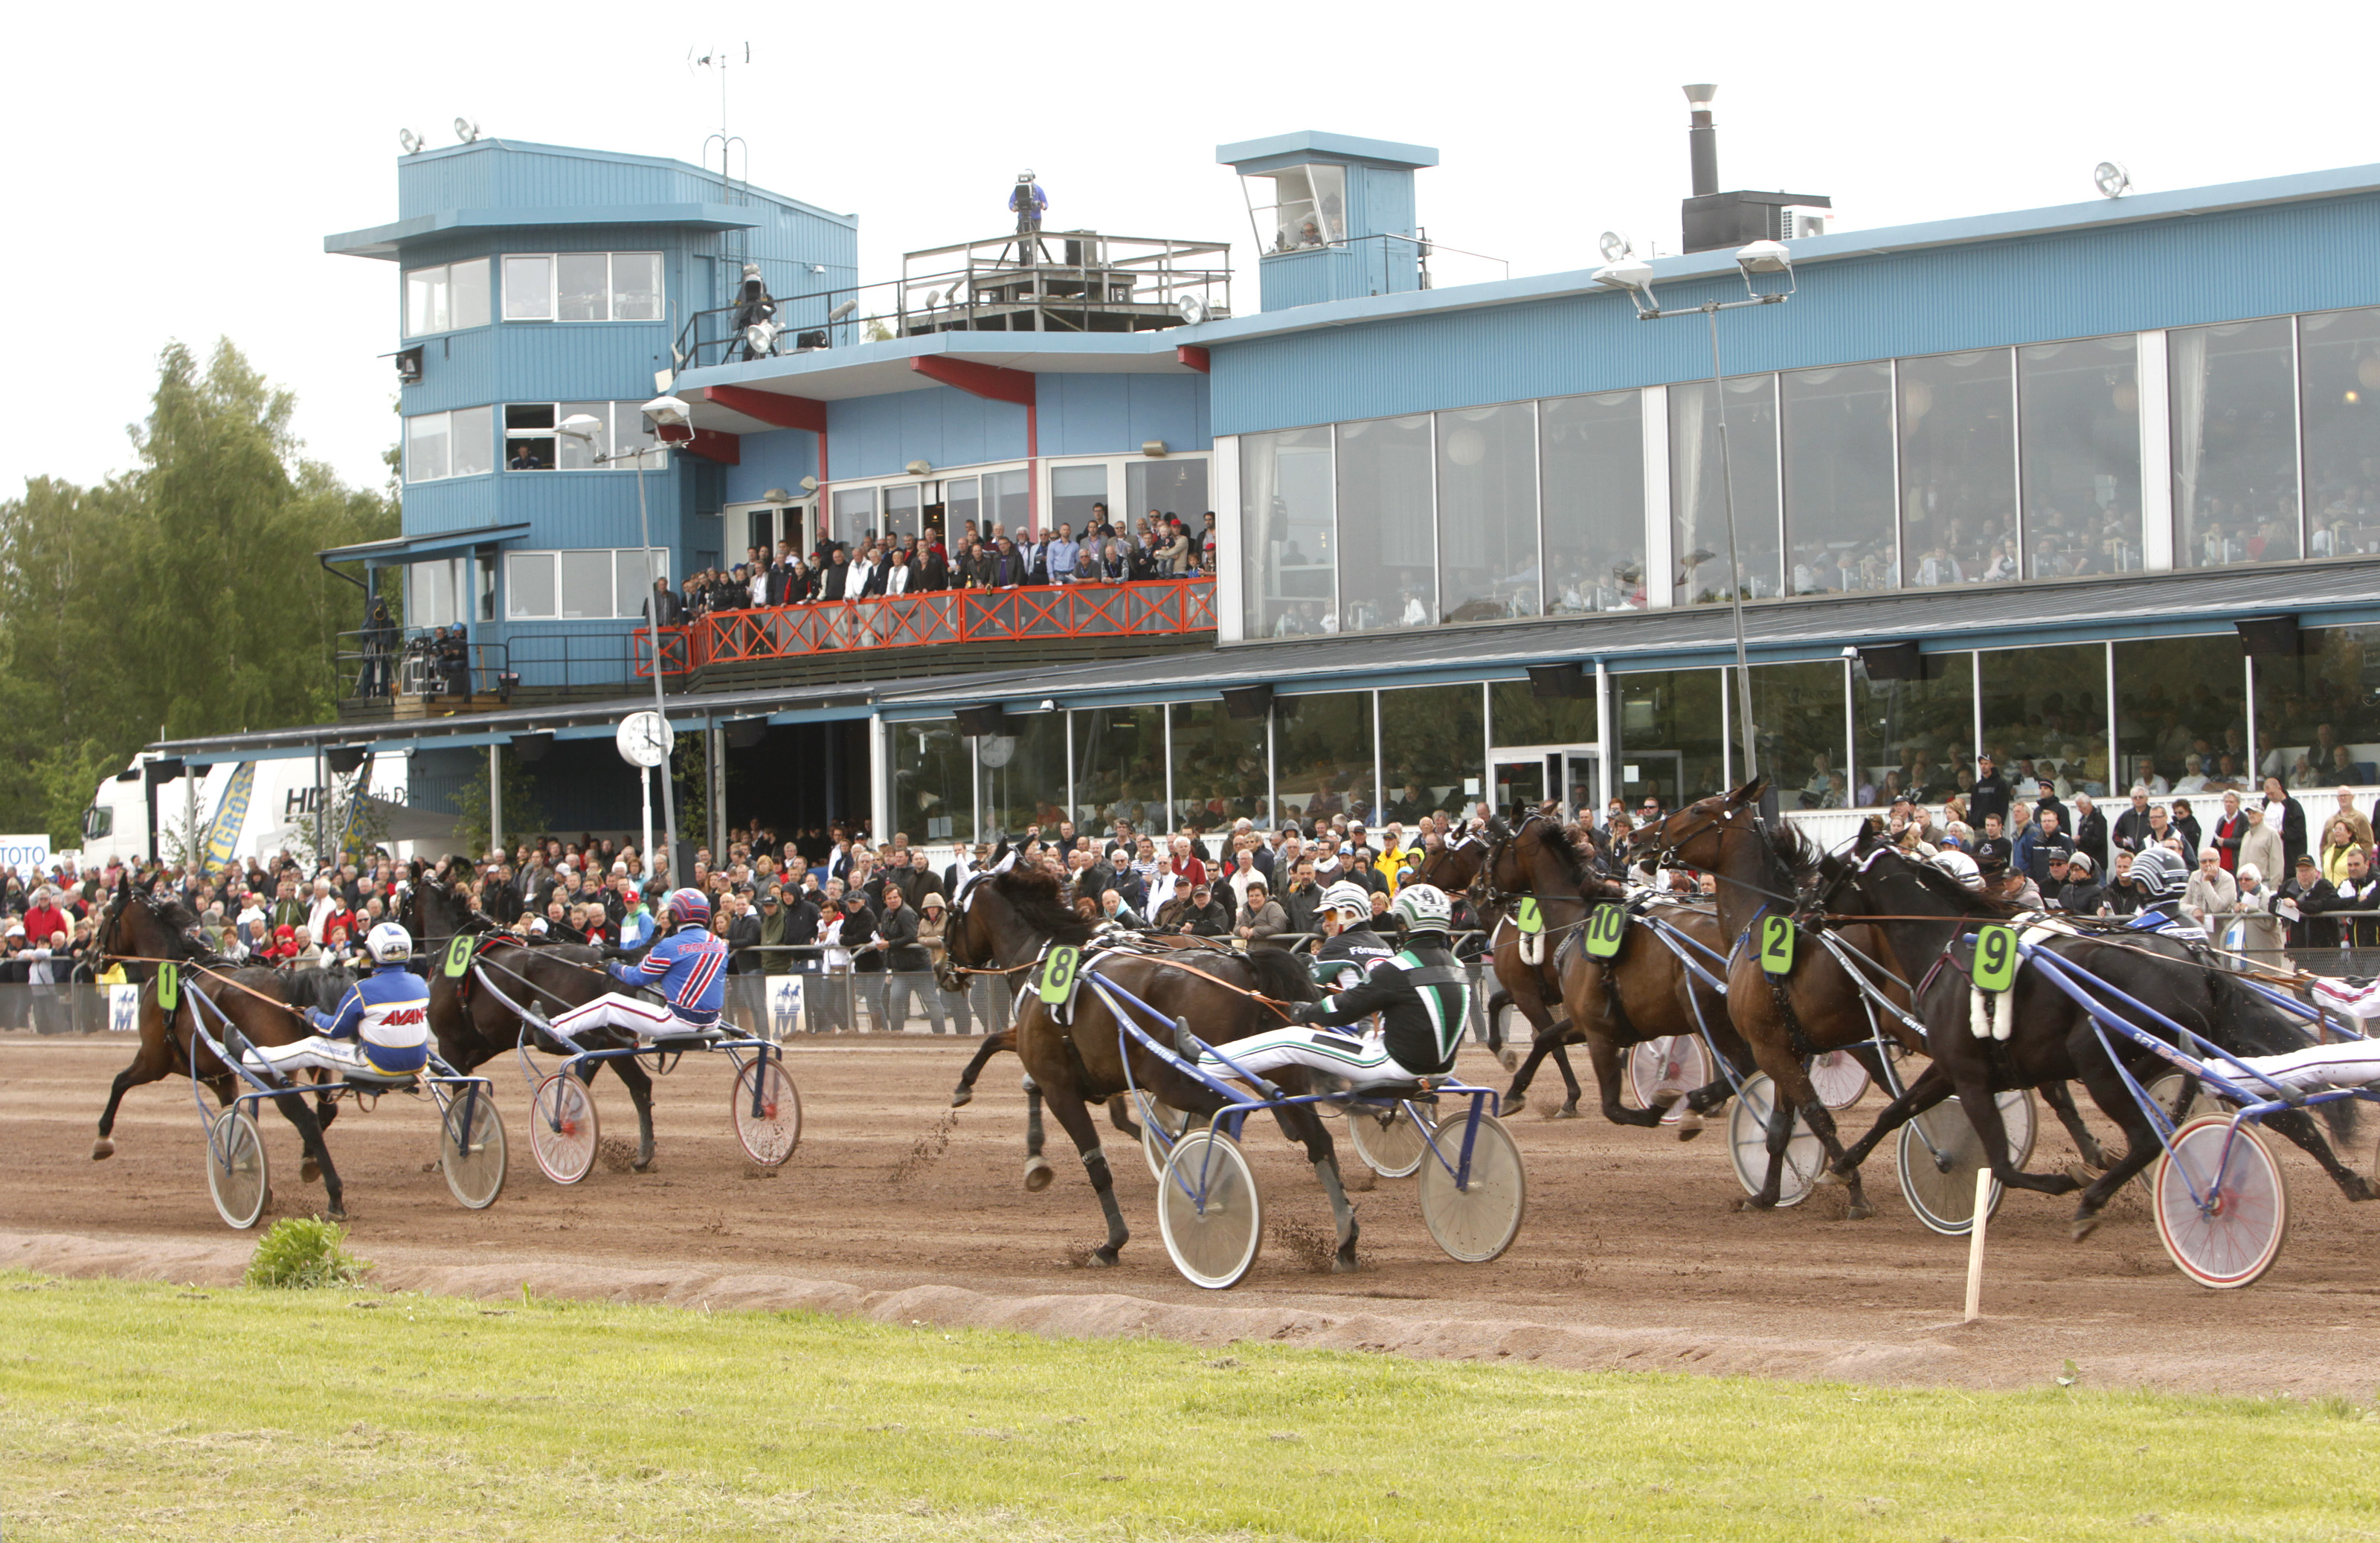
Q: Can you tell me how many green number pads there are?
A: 7